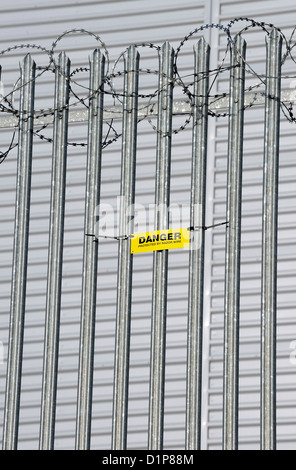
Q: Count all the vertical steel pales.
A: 8